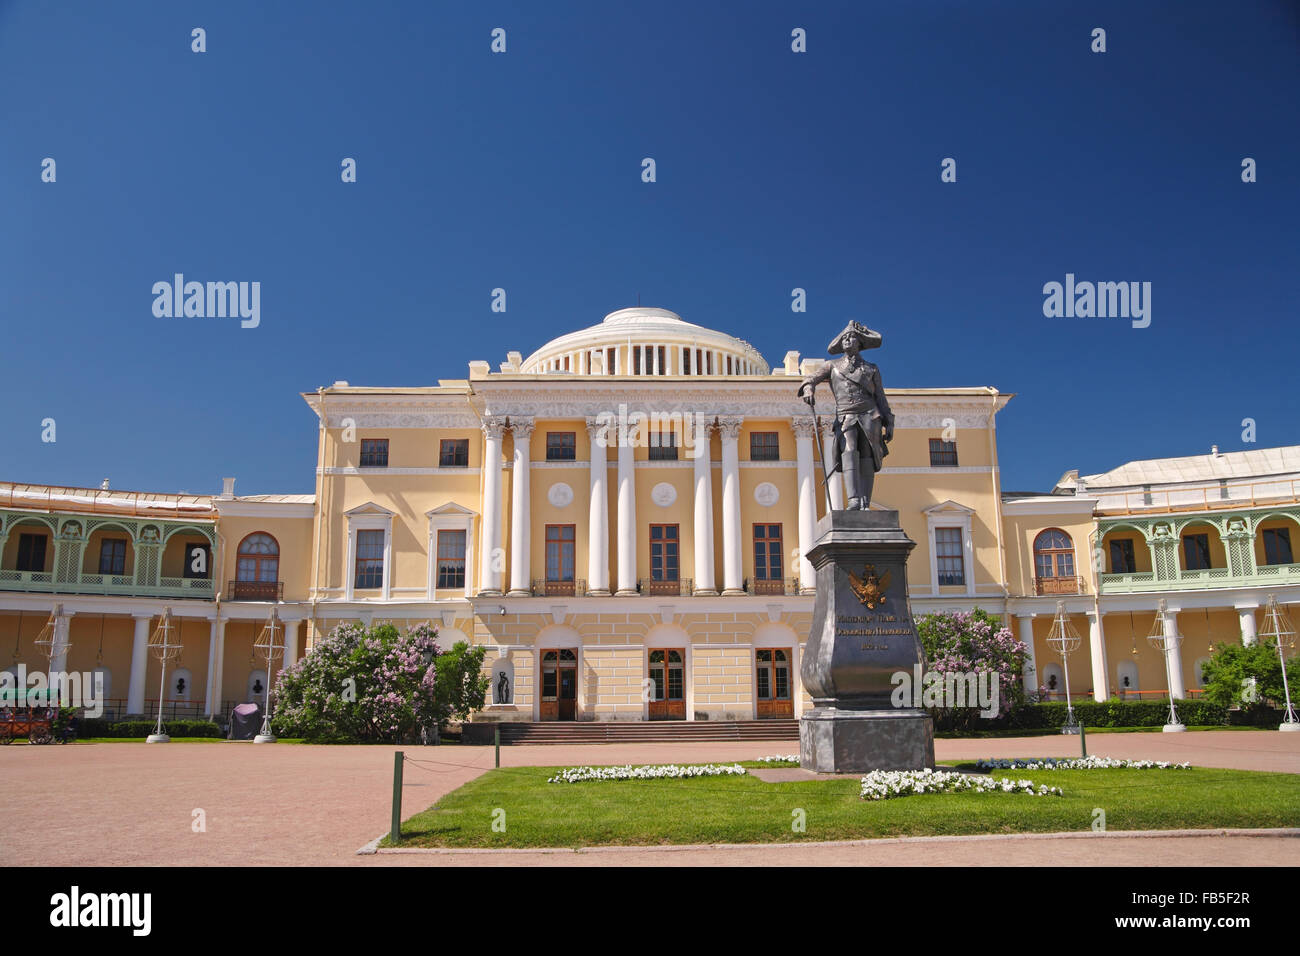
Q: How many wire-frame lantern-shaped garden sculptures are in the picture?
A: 6